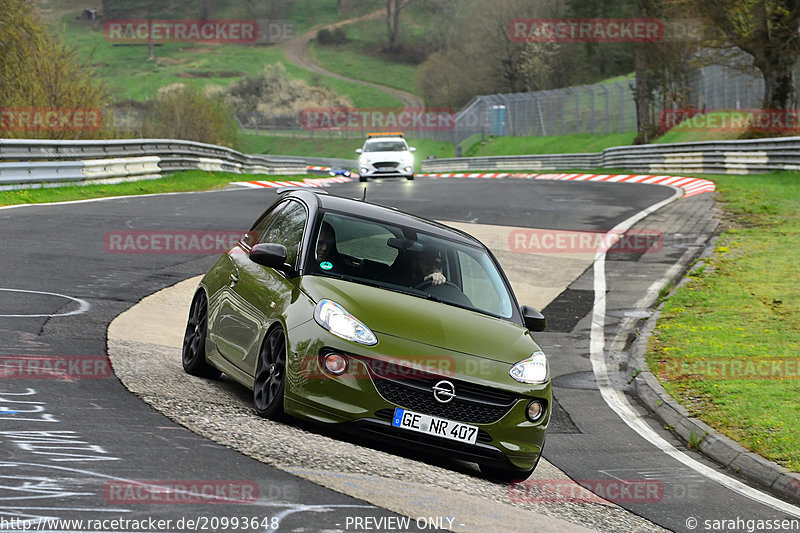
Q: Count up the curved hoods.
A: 2